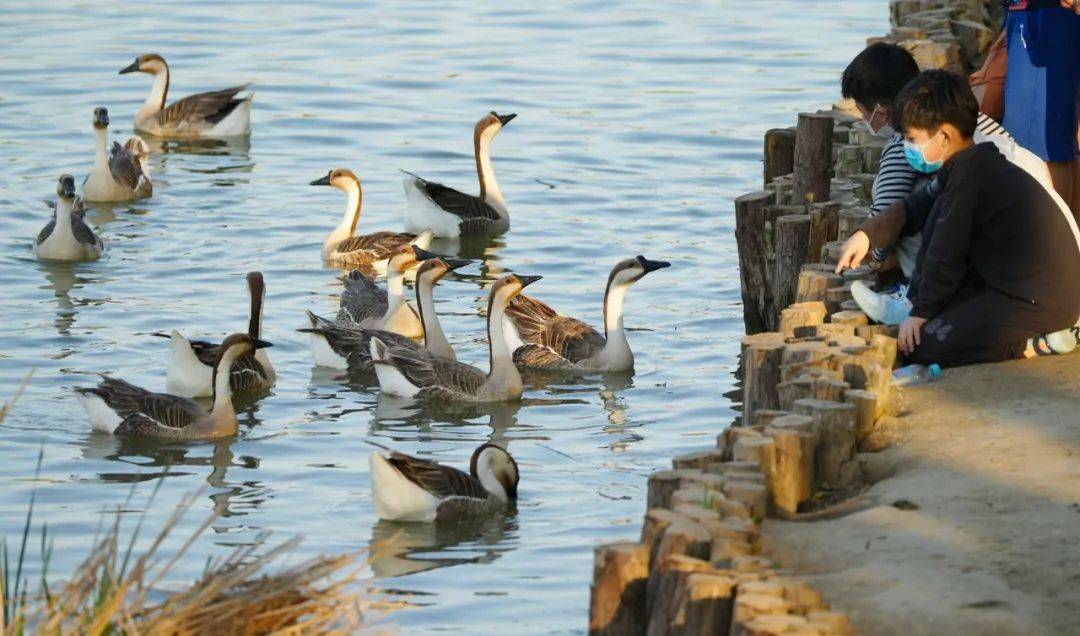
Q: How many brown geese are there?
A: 12